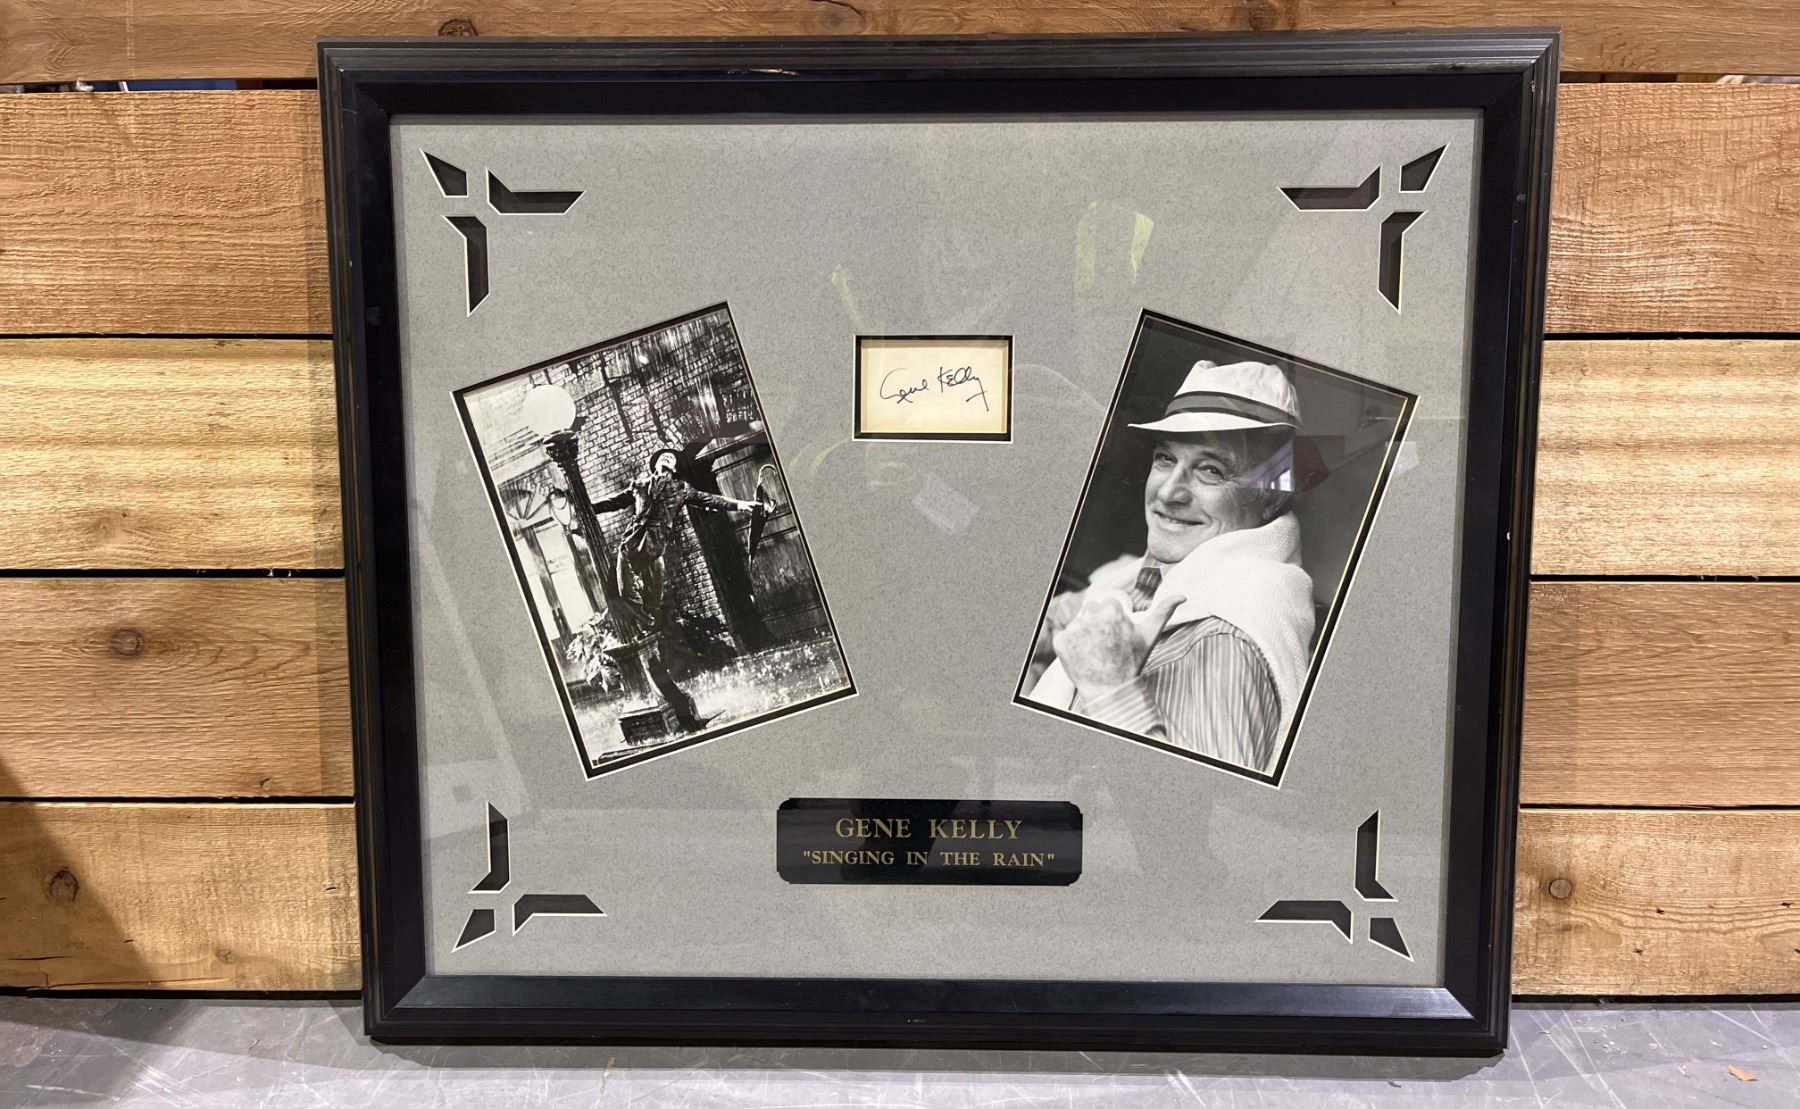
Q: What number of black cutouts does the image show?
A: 12